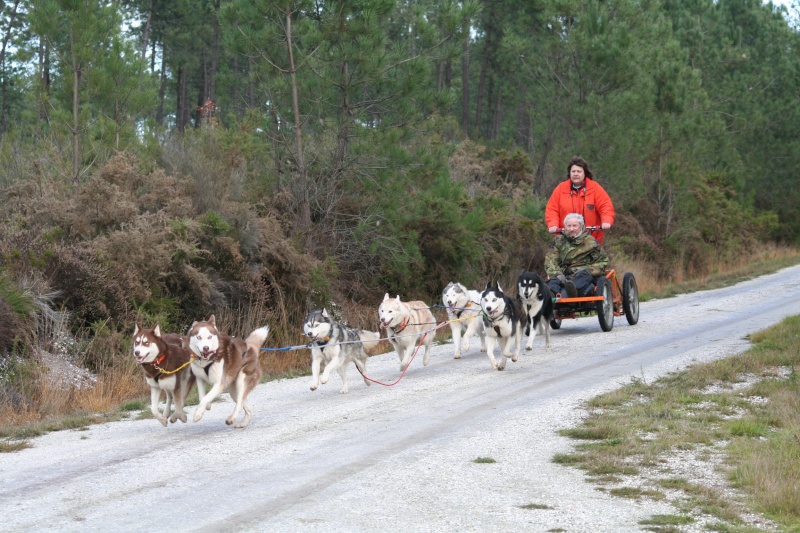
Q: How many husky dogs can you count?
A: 7